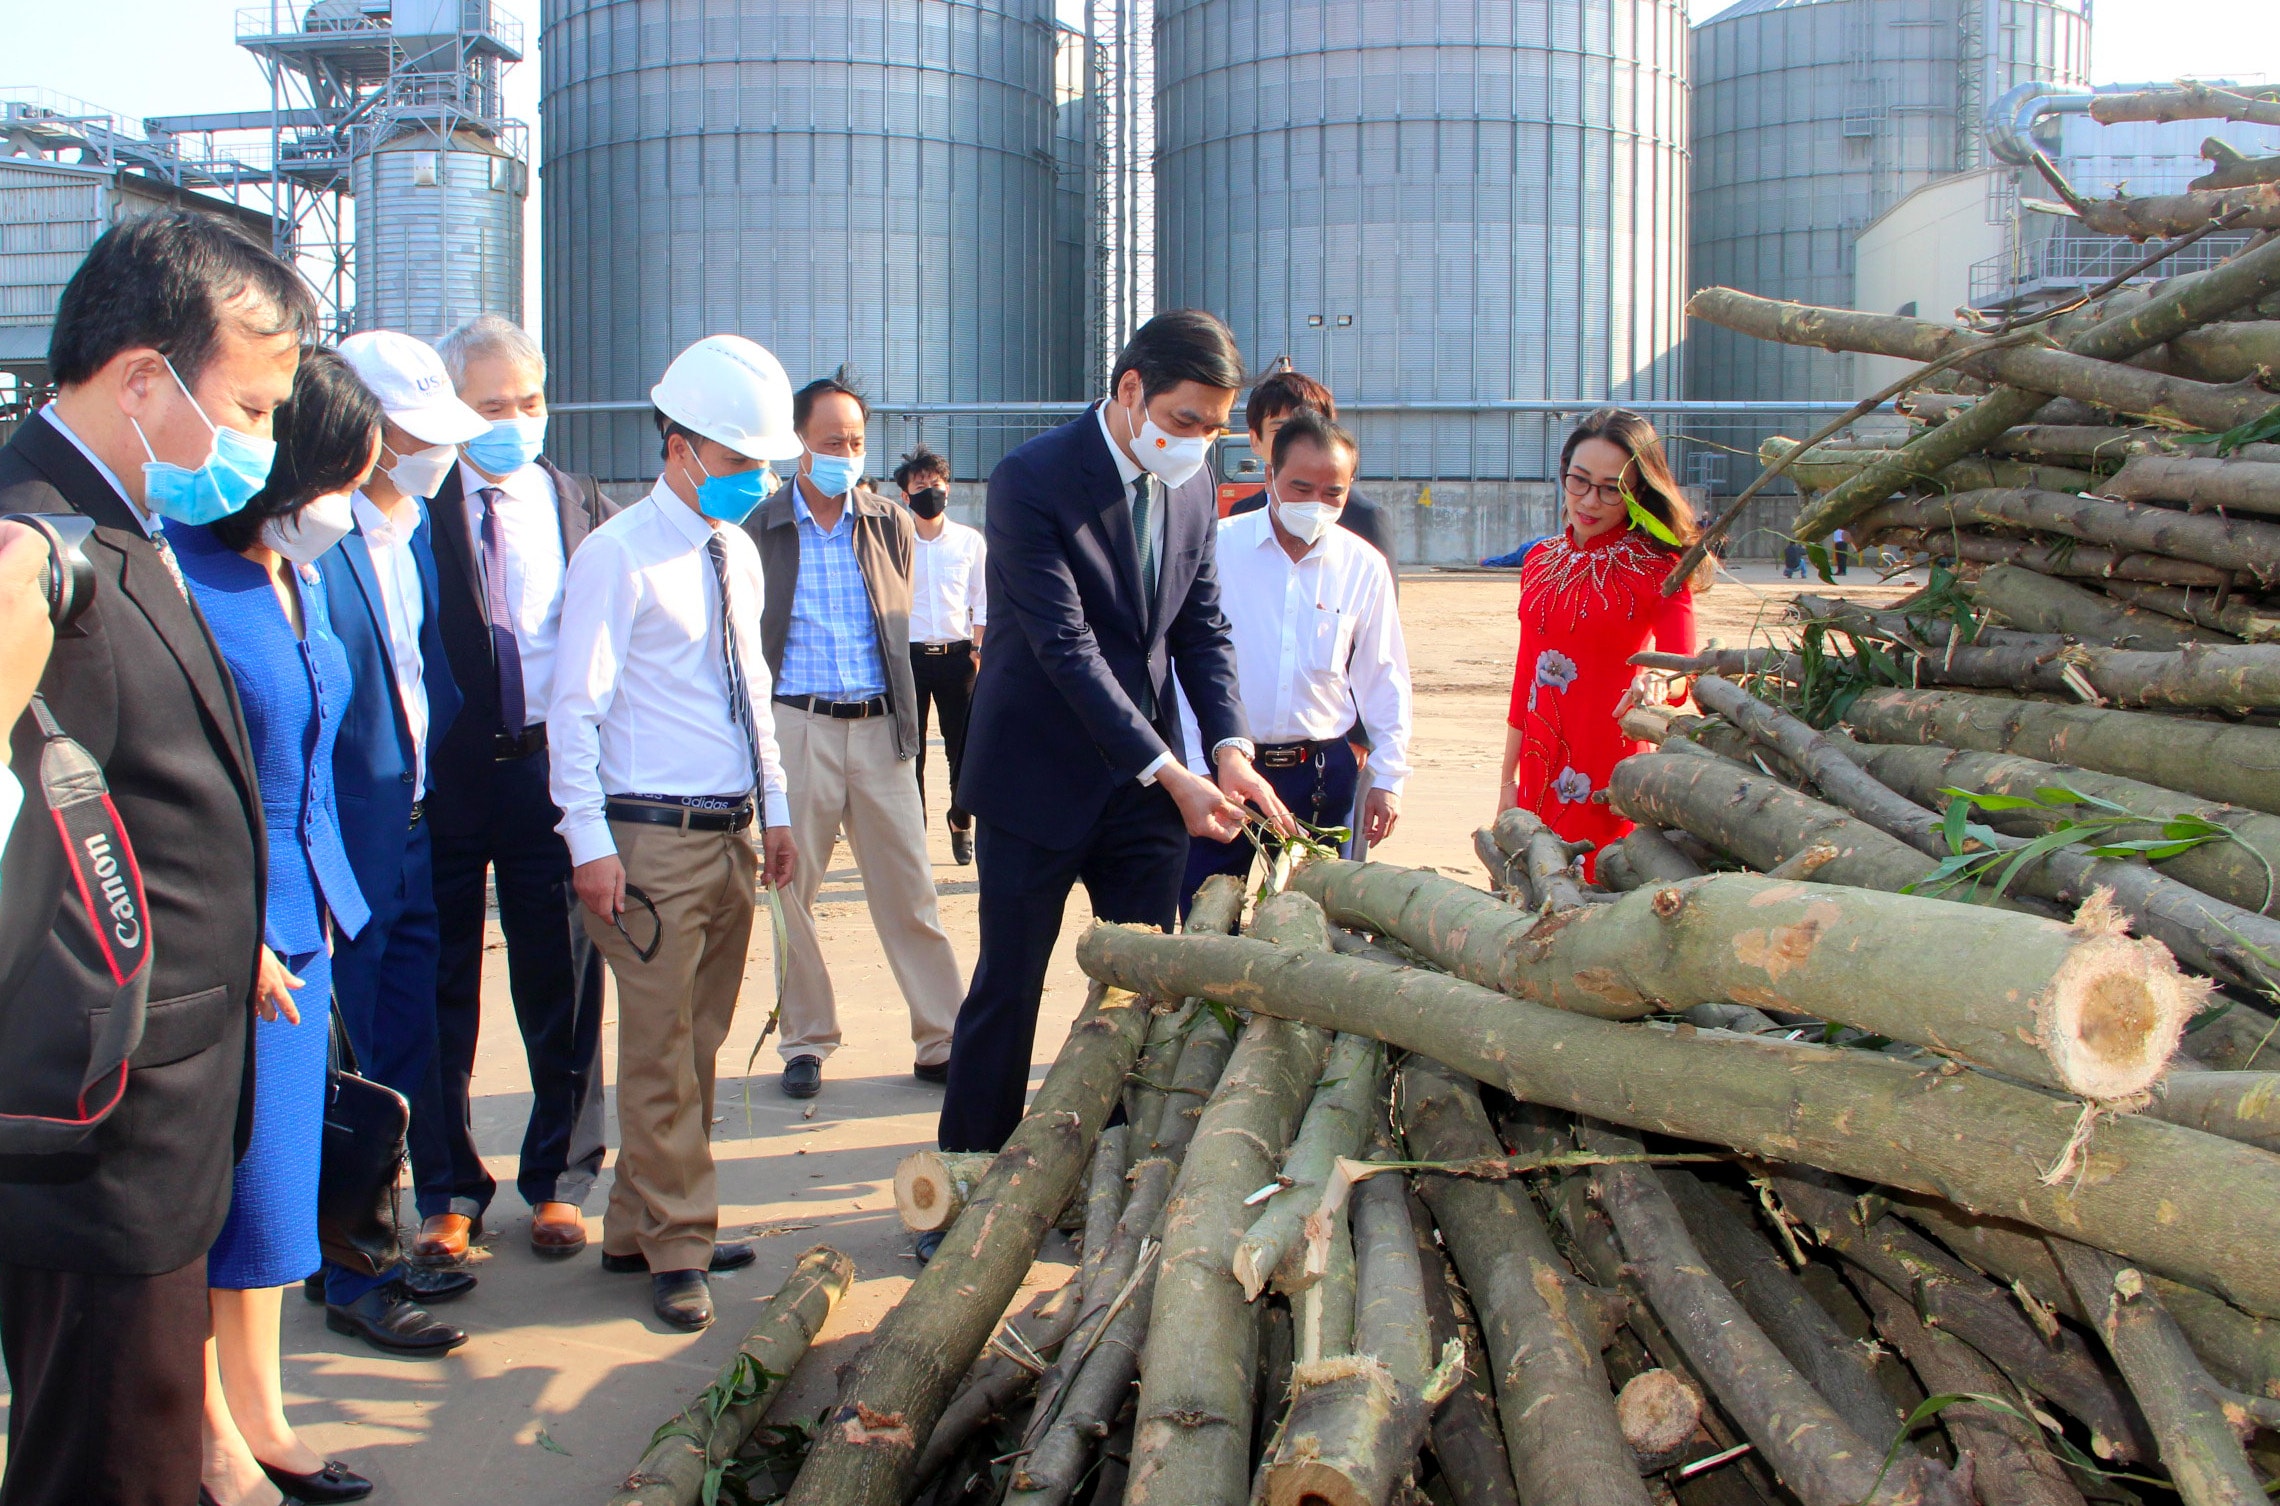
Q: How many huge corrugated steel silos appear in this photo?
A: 3